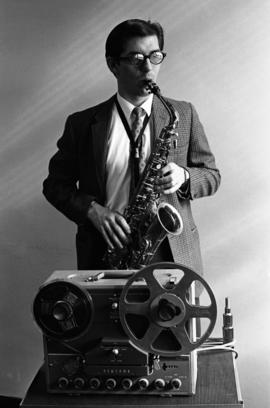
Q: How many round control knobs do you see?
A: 8